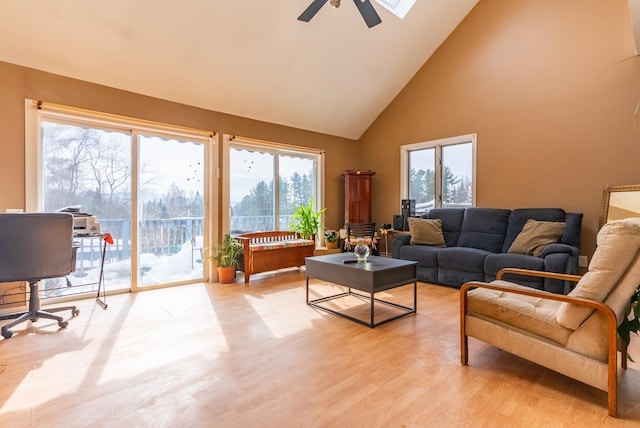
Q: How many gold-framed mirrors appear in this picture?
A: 1